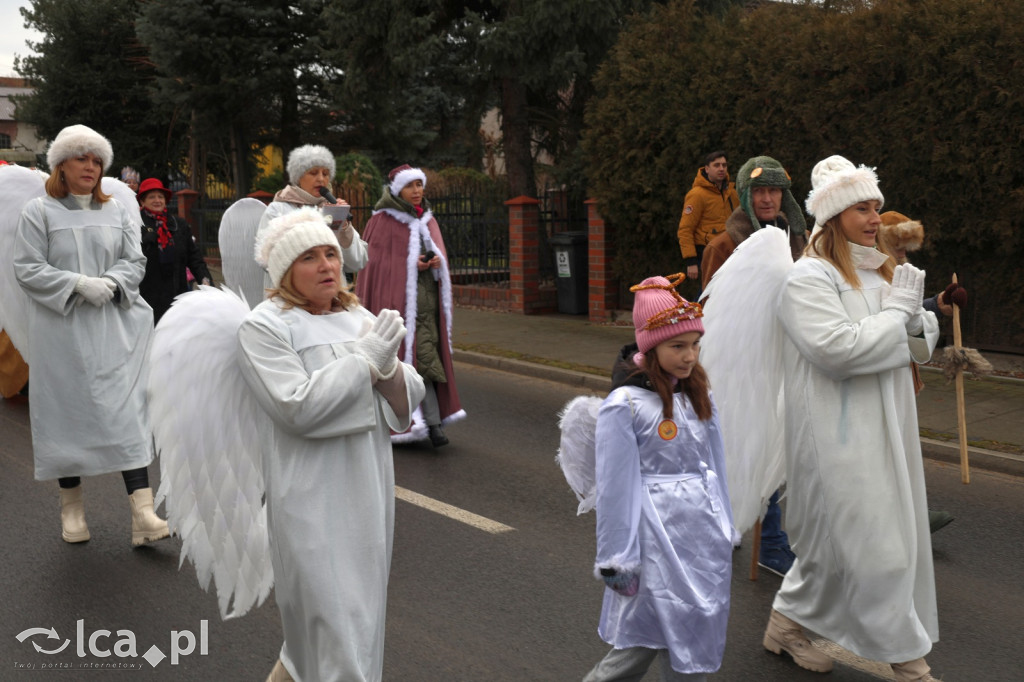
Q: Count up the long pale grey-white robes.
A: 4